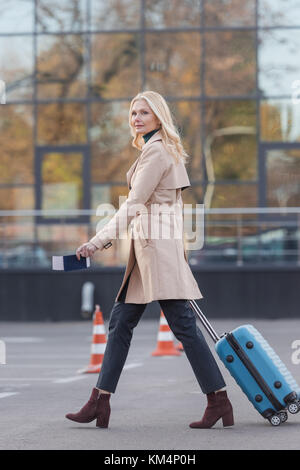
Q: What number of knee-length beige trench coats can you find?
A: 1